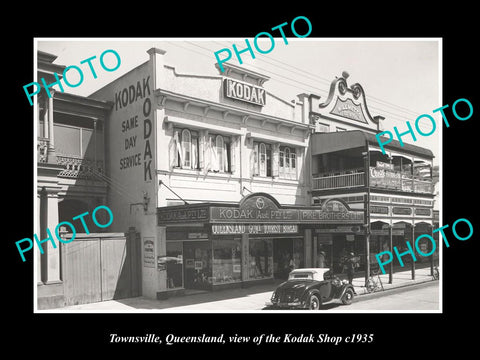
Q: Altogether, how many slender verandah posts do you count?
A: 4